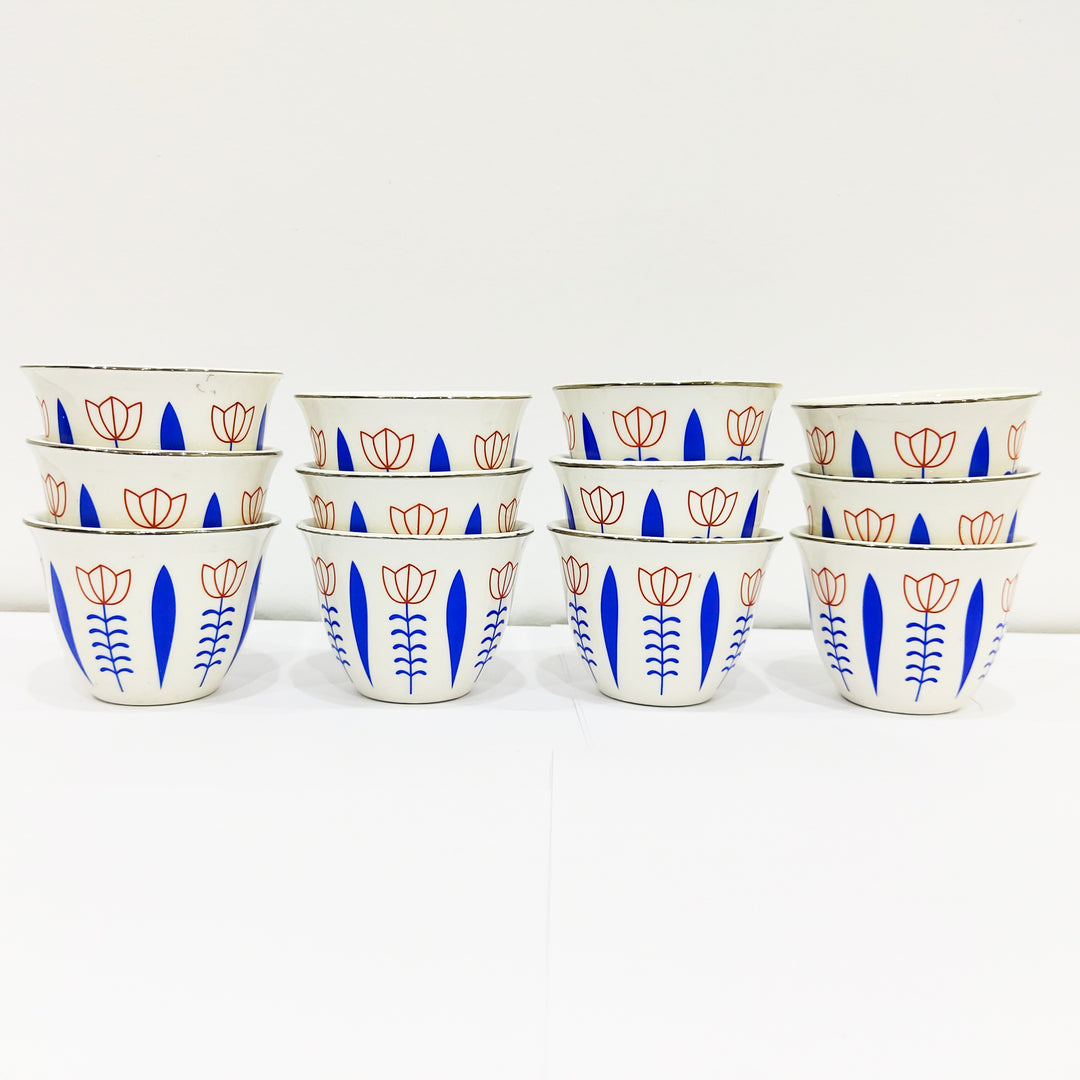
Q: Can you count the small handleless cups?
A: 12